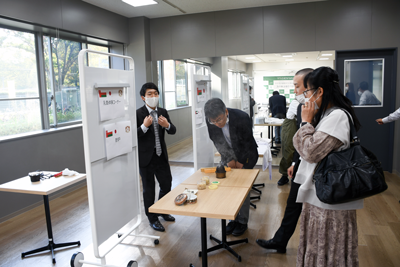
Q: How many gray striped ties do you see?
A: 1